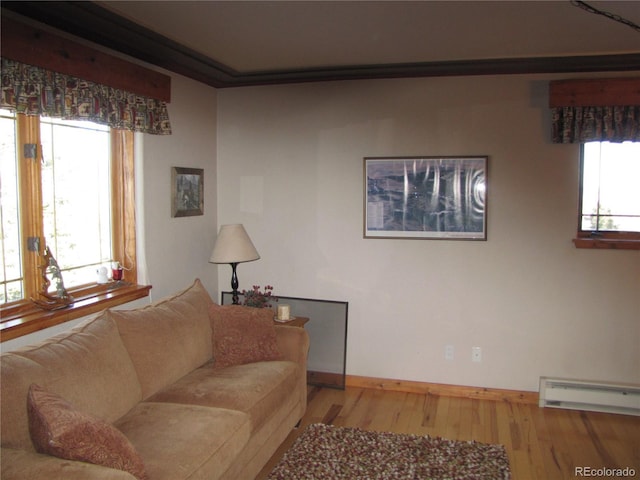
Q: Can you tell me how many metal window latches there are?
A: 2